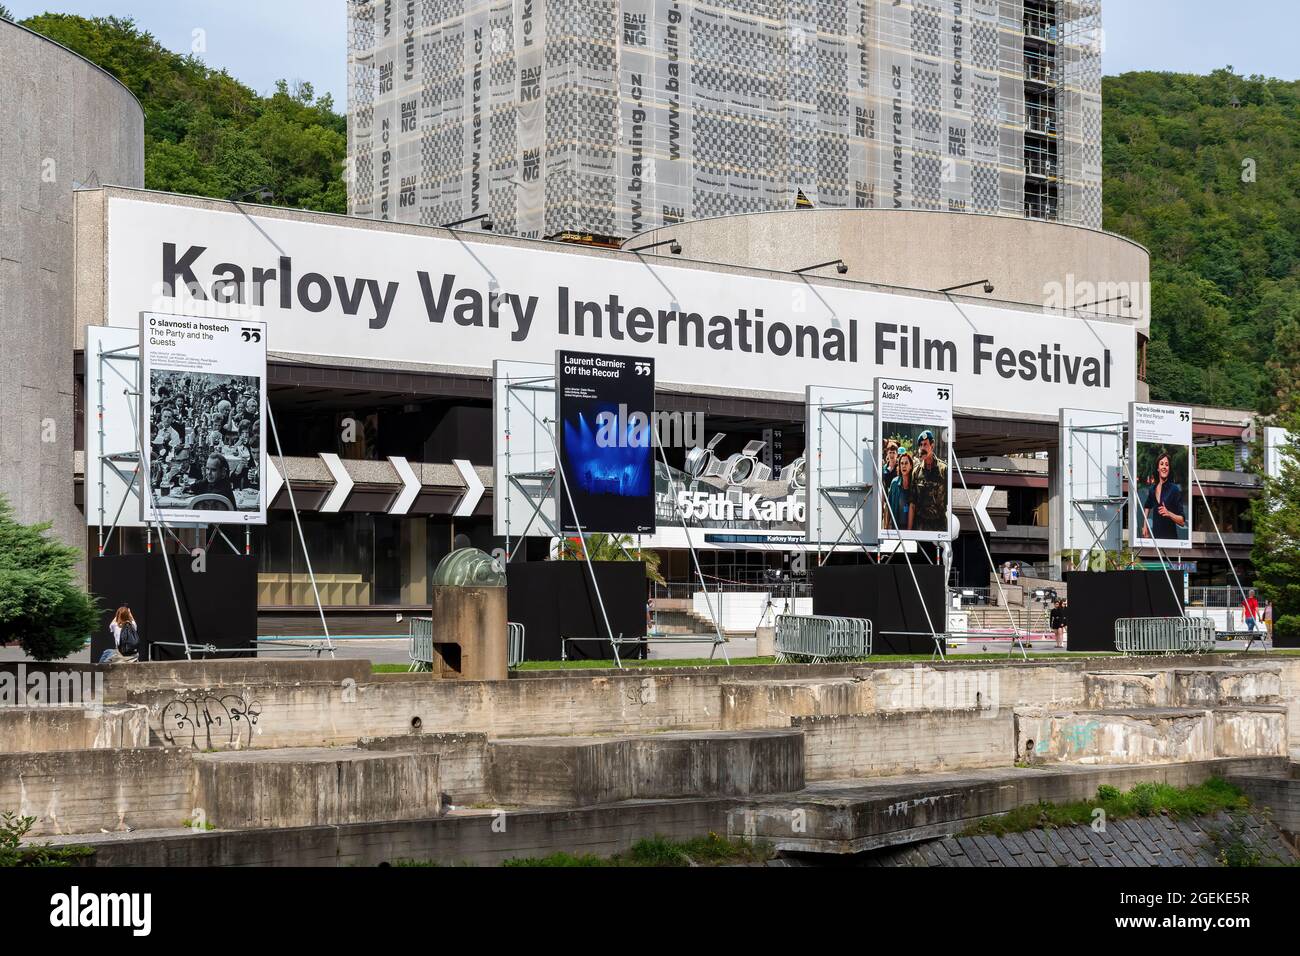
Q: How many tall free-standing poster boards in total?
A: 4